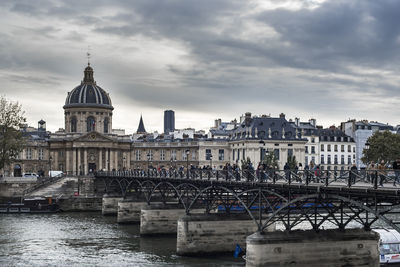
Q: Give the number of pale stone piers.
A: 5